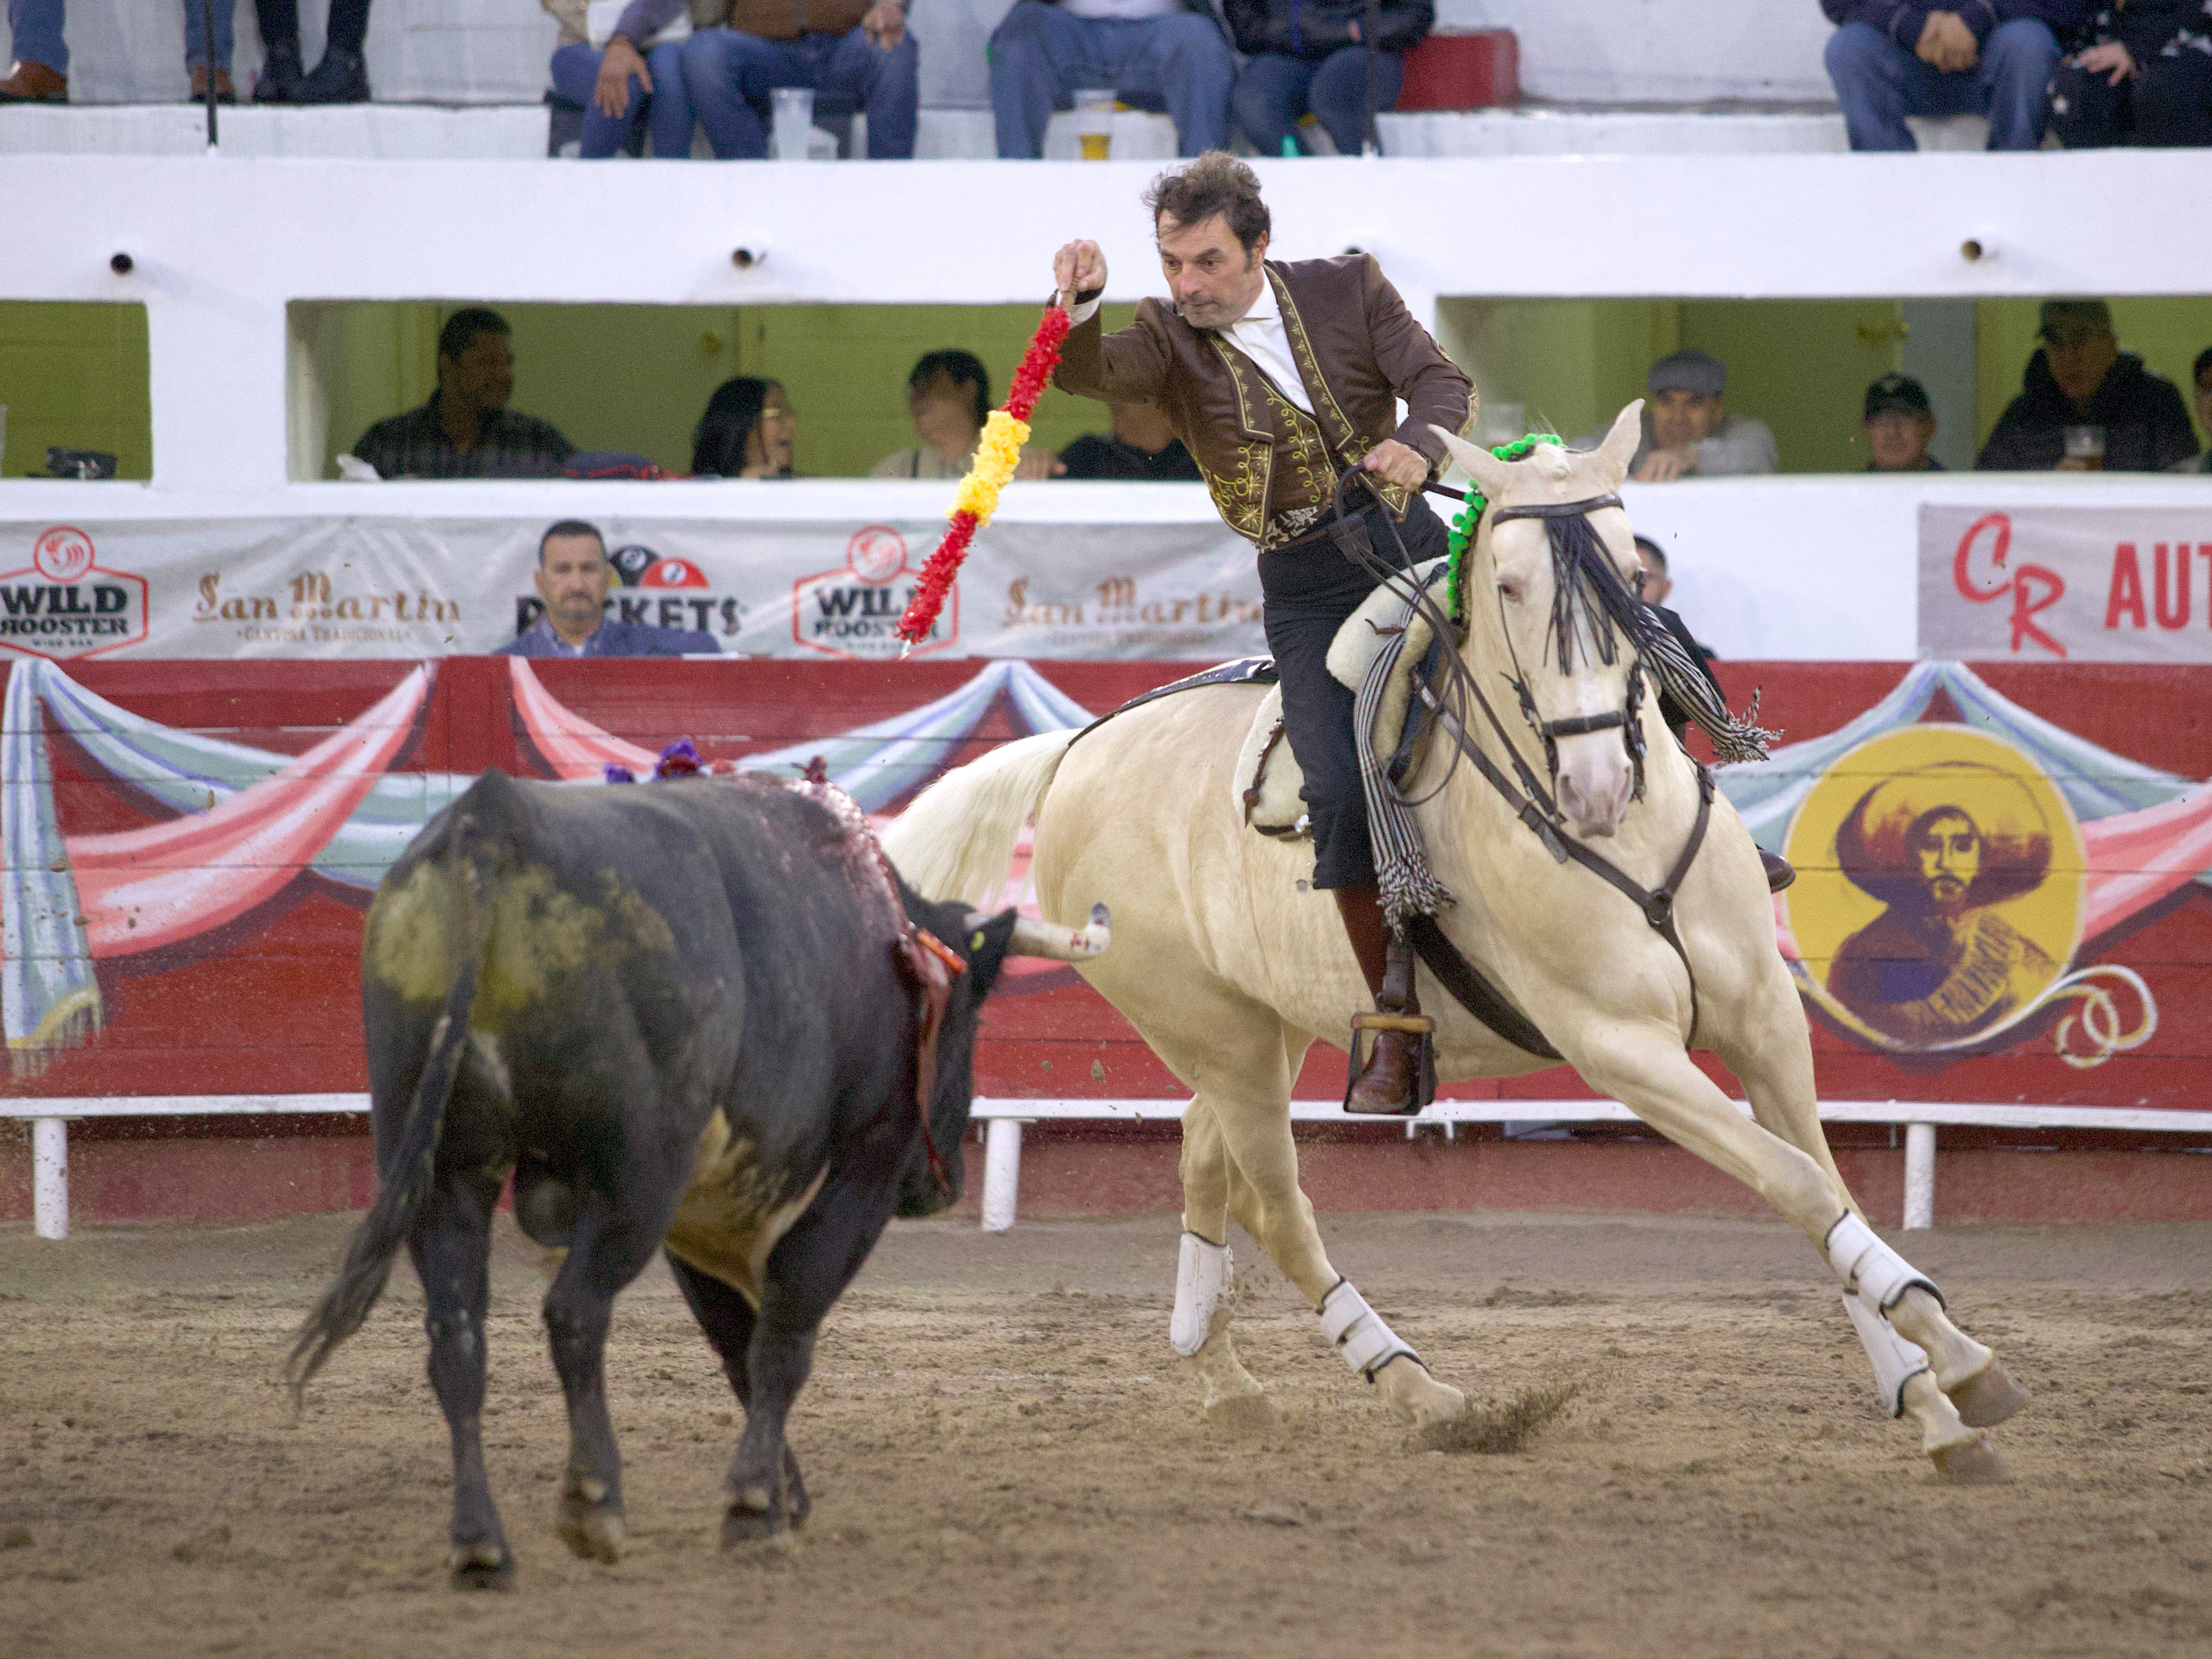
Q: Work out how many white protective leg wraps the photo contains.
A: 4